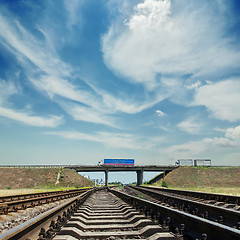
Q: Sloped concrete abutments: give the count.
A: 2